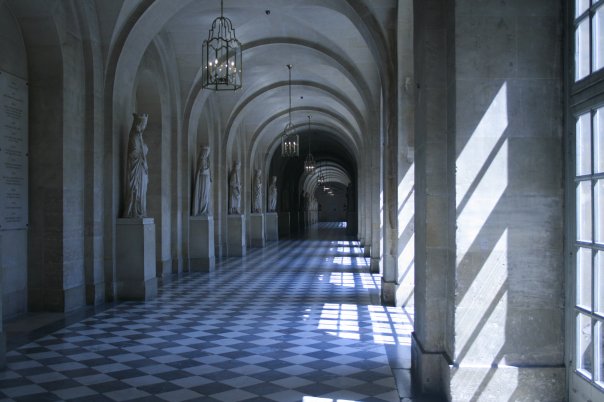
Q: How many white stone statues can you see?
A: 5